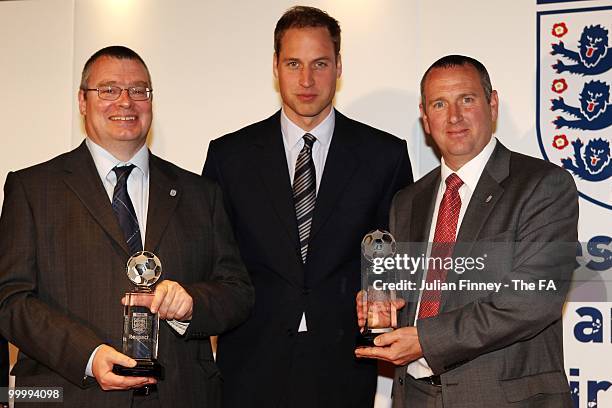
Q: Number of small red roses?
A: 3